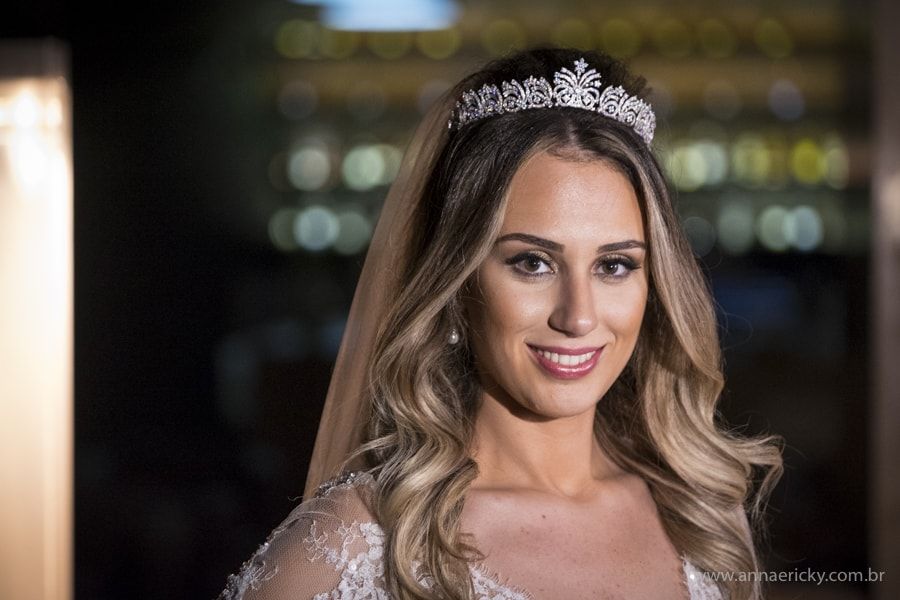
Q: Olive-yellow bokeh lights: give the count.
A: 10